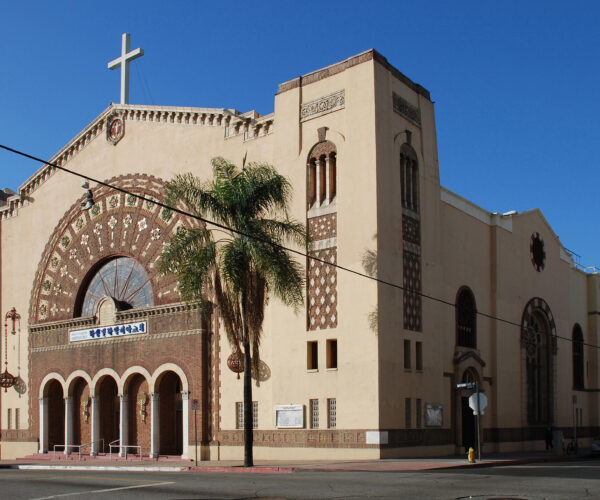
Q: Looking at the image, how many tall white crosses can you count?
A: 1